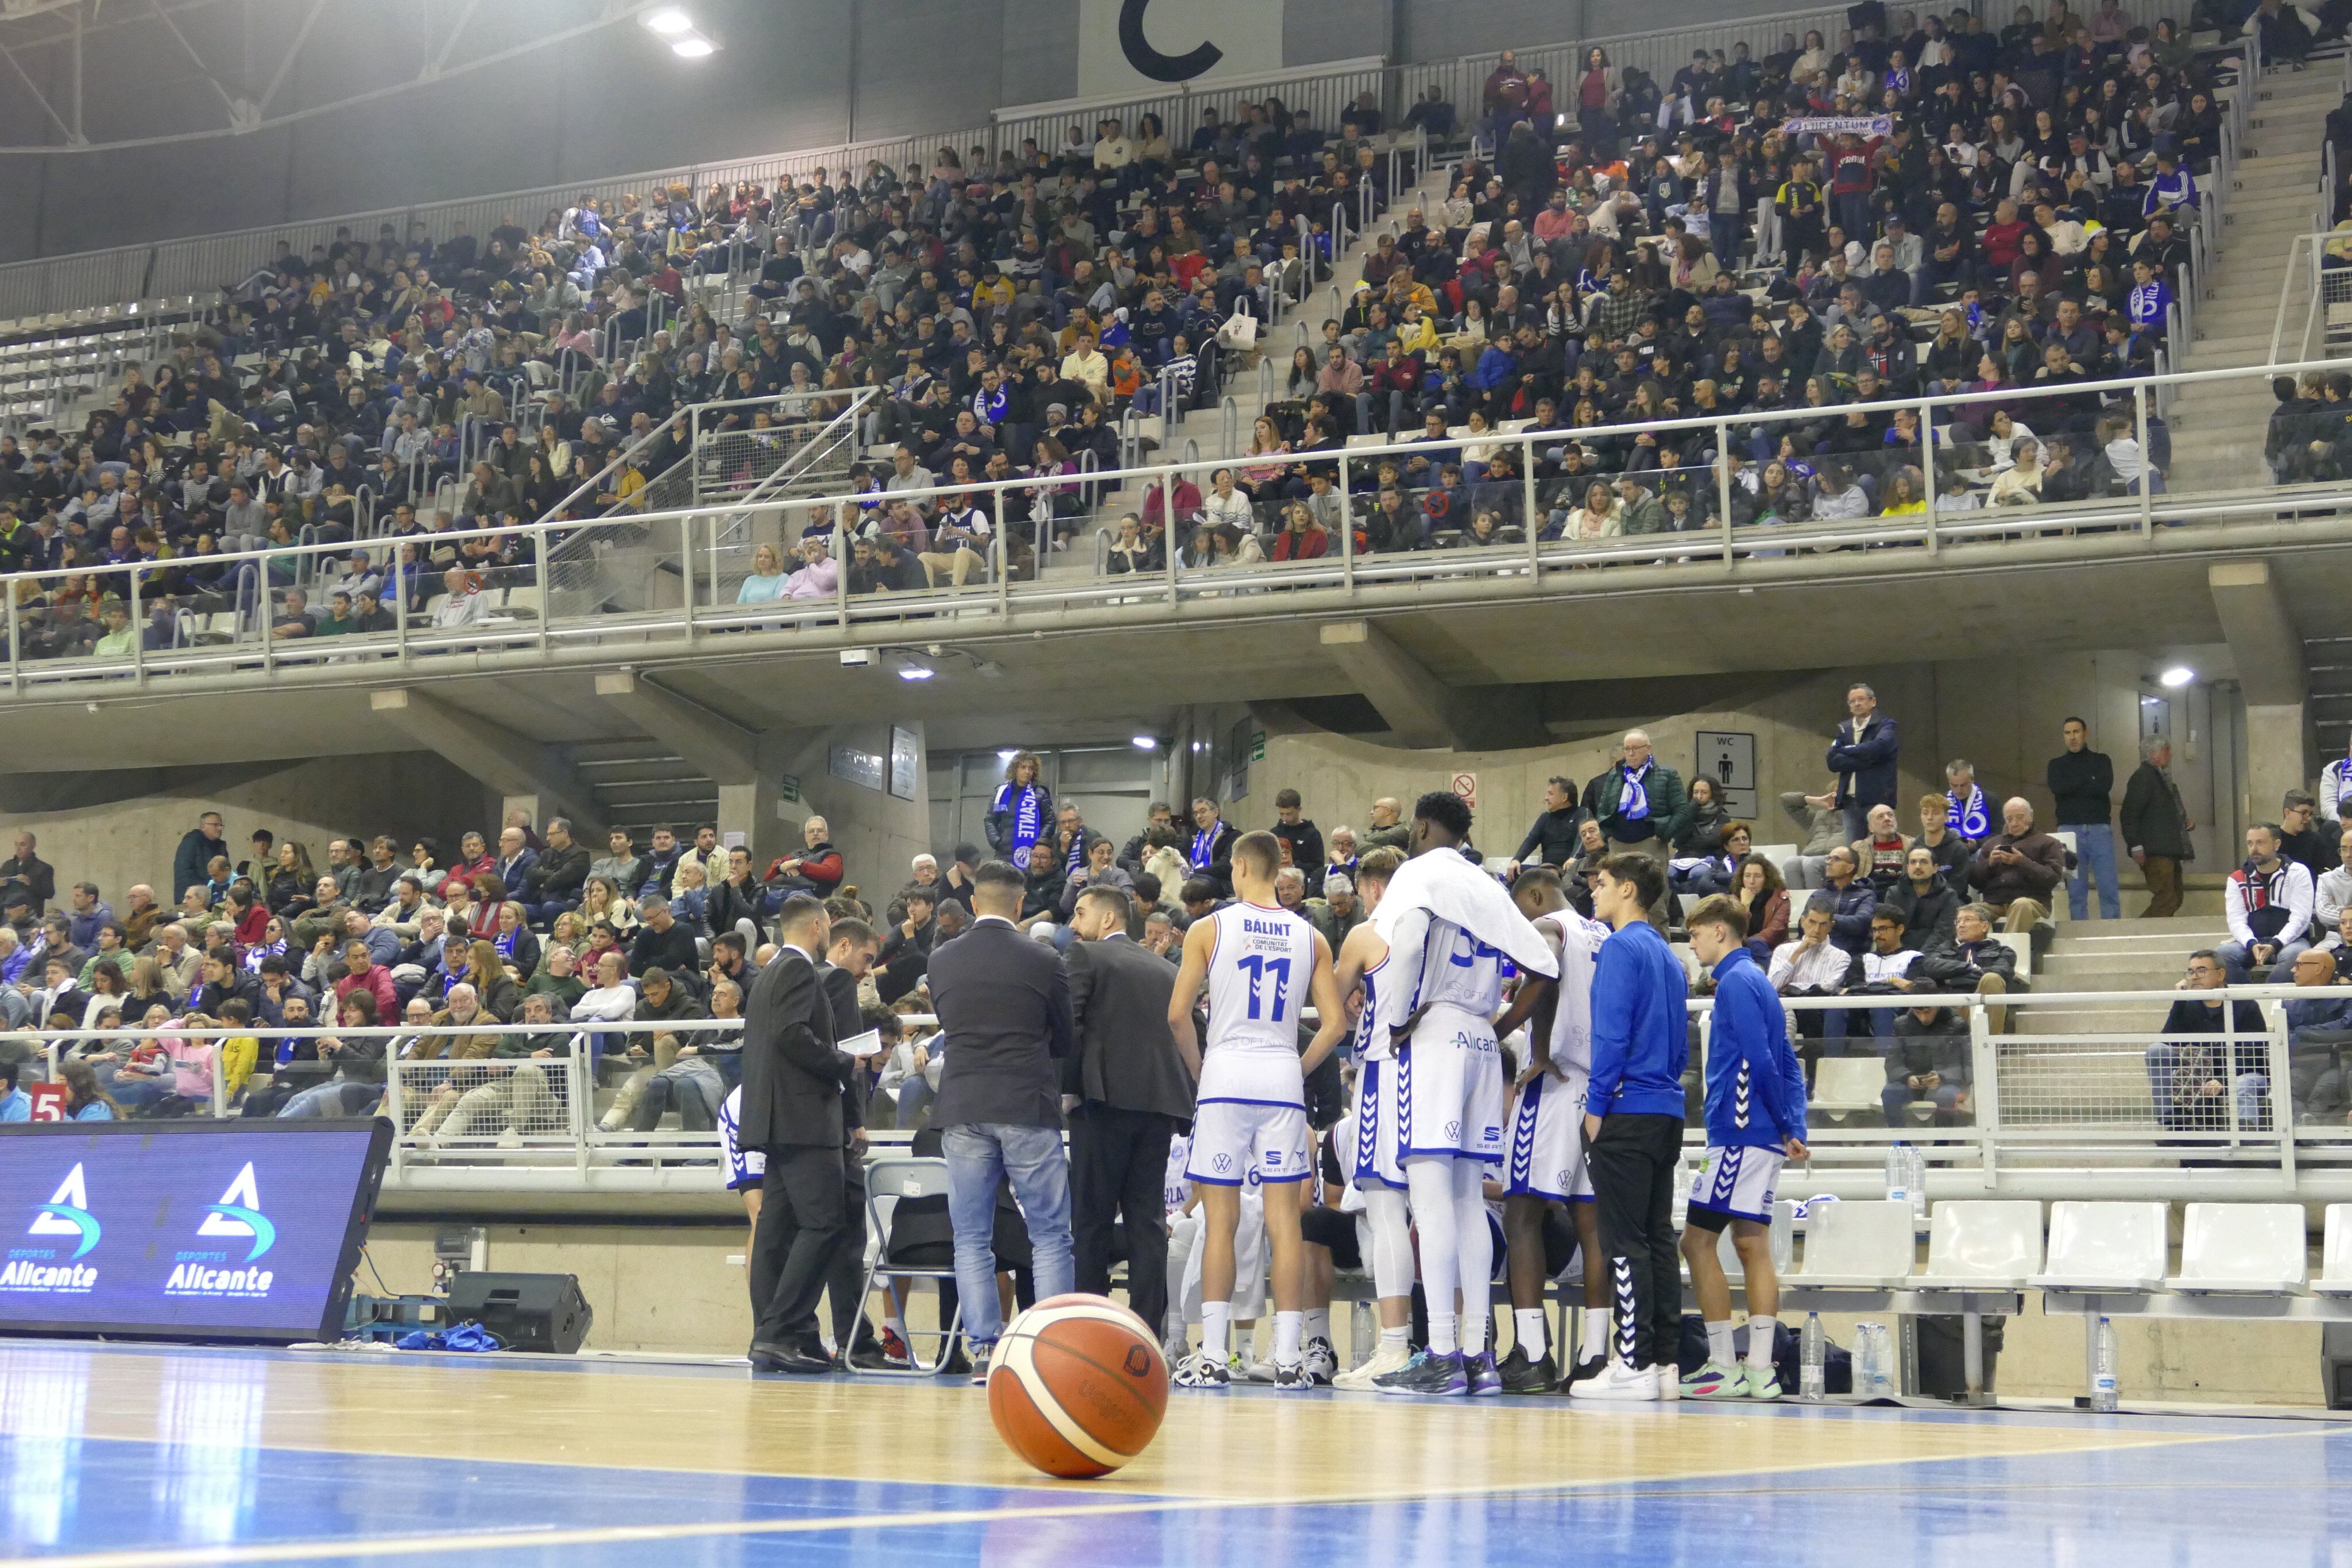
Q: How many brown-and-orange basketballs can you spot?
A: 1